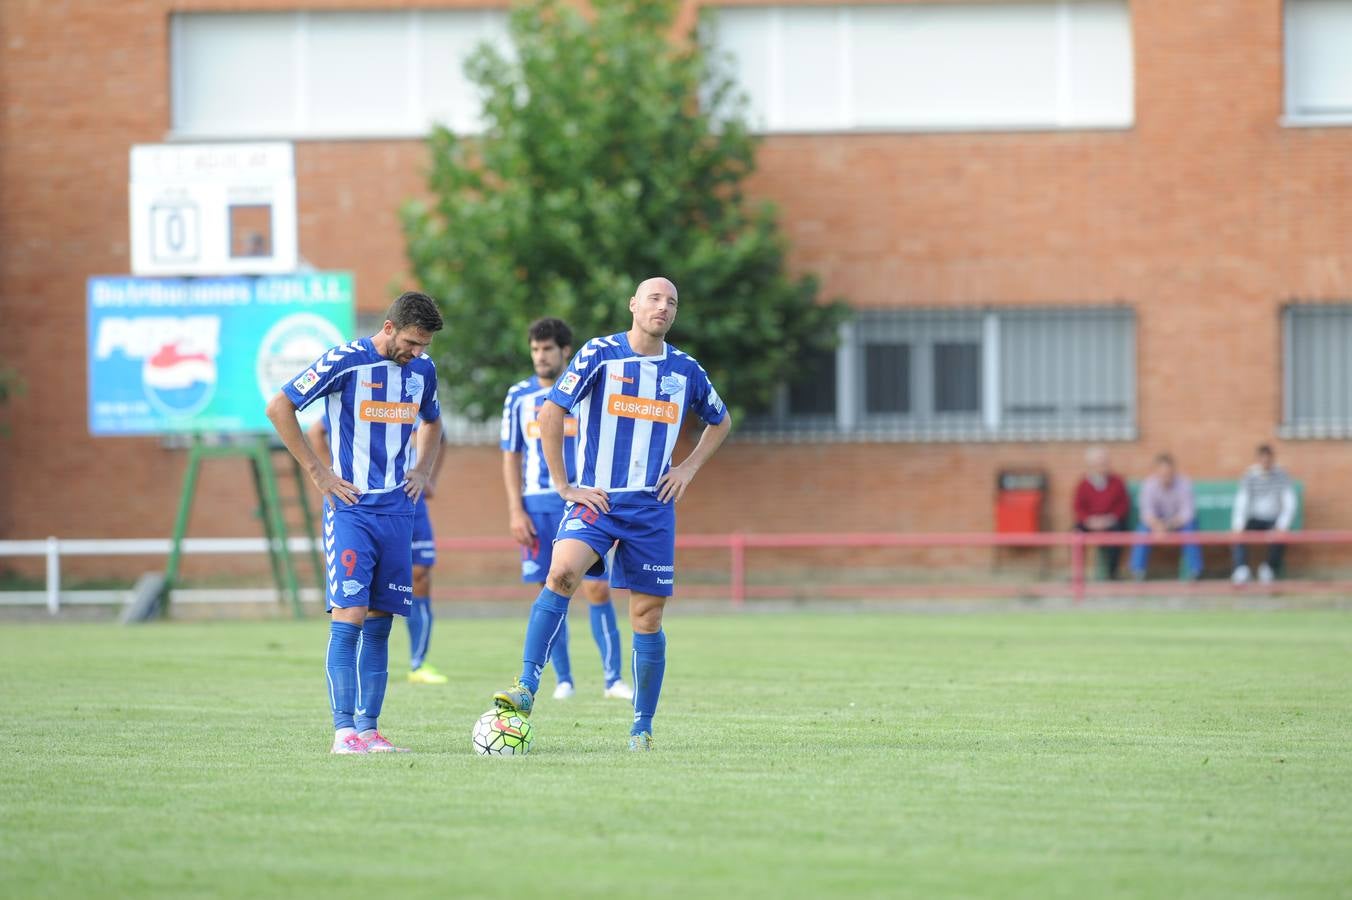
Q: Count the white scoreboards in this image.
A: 1